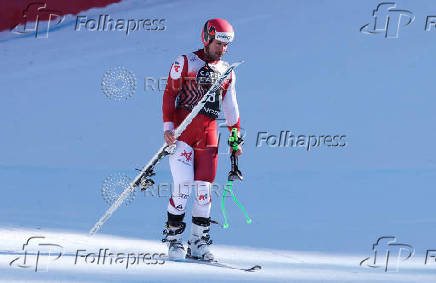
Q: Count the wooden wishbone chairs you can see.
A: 0